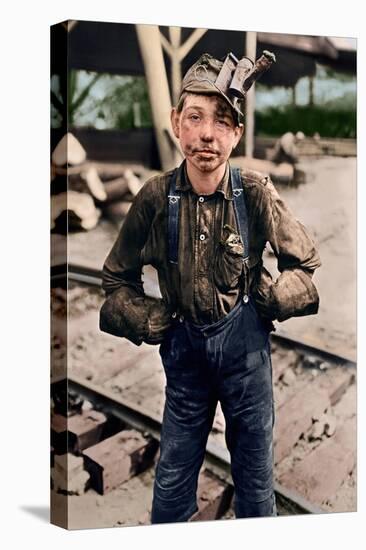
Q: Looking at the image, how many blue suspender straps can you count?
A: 2